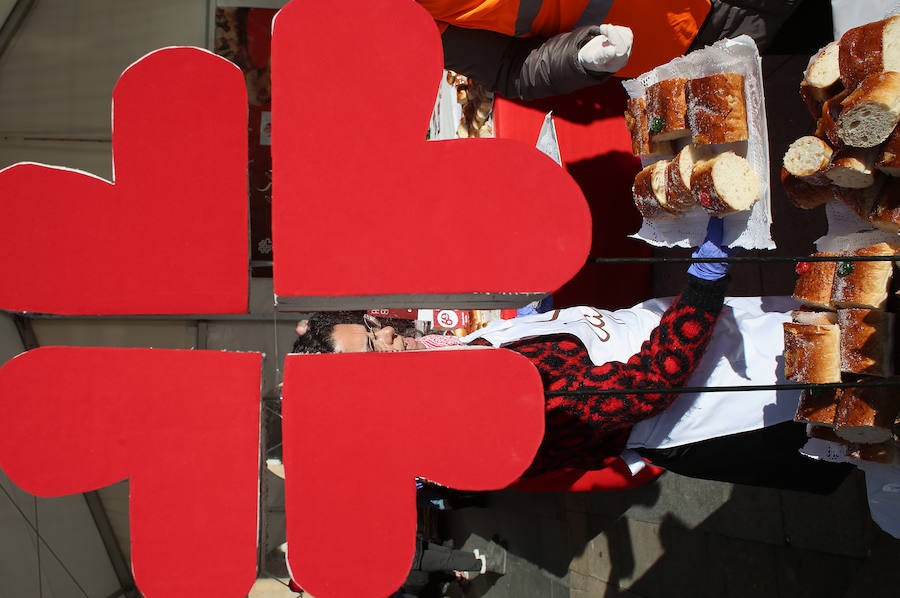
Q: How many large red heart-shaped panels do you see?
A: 4